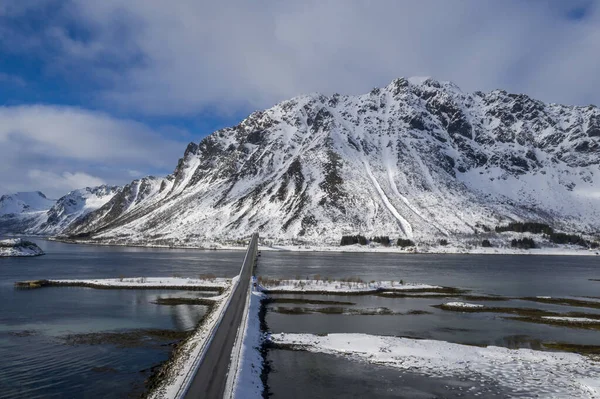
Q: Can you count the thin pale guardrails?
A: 2